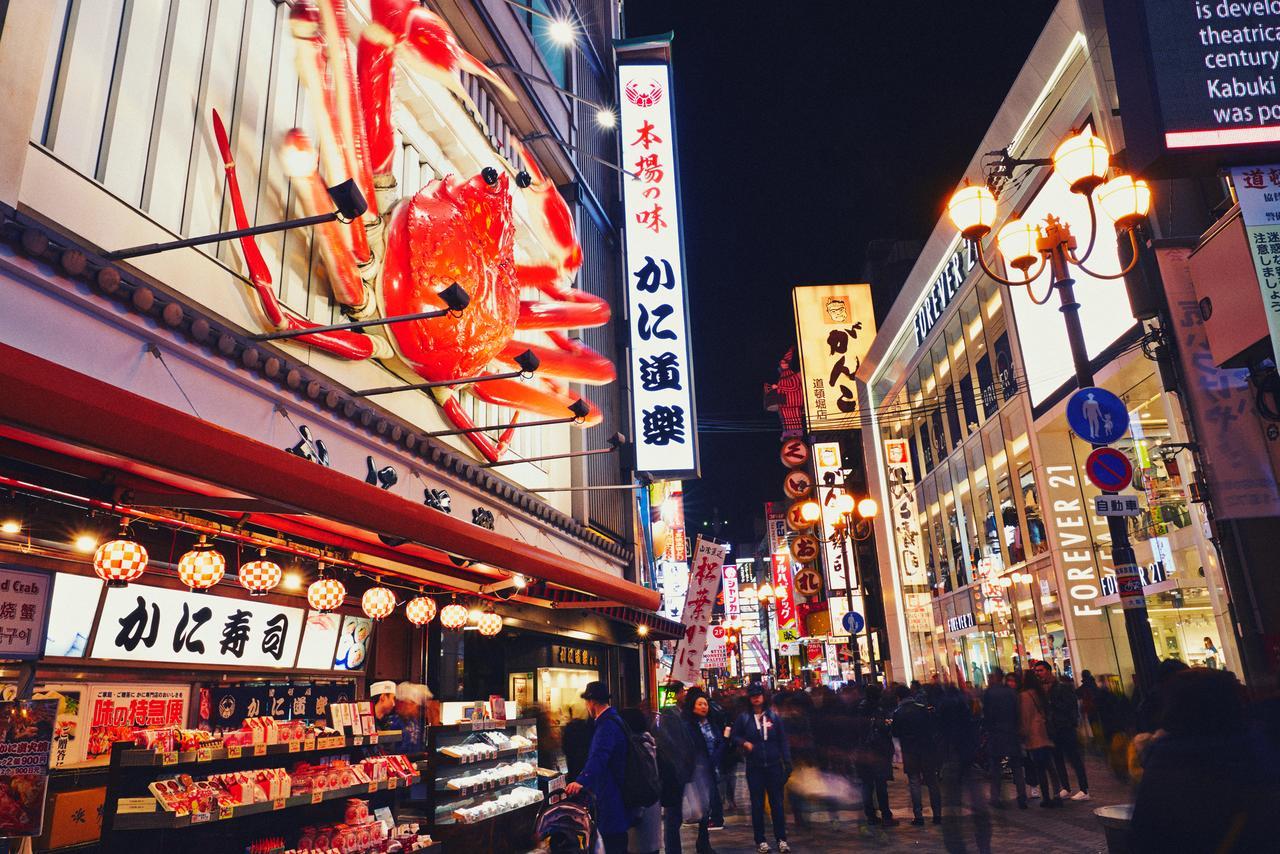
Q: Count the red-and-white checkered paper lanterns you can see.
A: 8